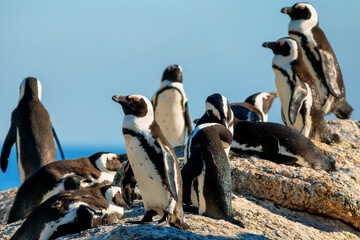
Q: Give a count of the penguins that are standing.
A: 6